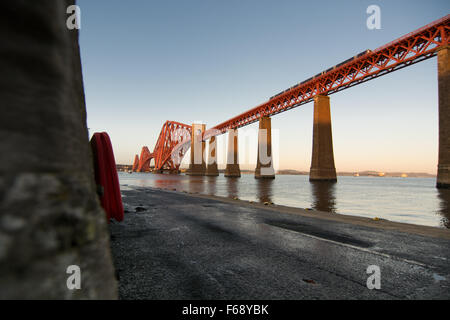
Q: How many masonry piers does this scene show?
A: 6